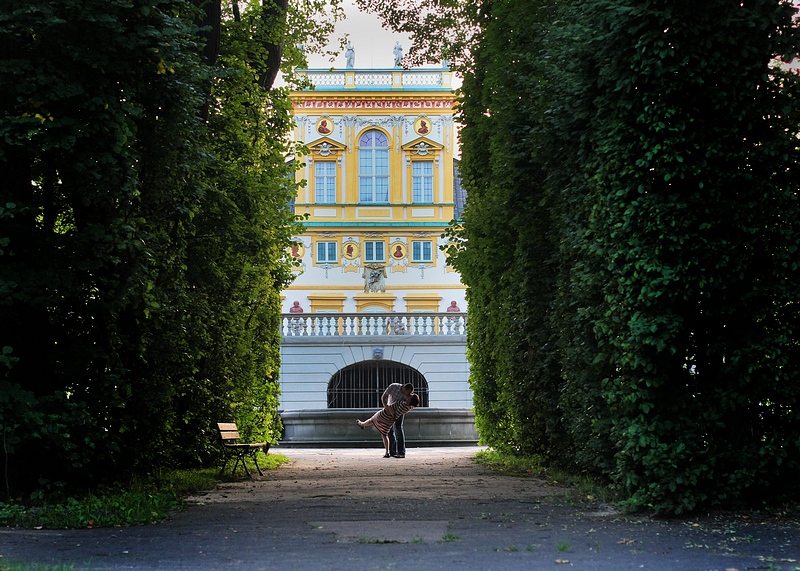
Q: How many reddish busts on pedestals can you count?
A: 2